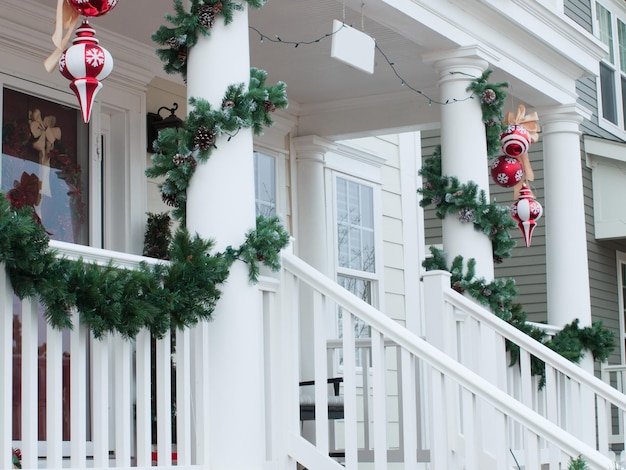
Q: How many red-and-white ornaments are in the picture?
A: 5